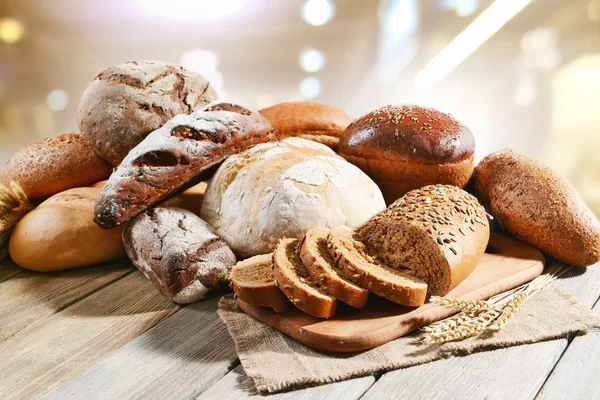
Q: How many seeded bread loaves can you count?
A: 2